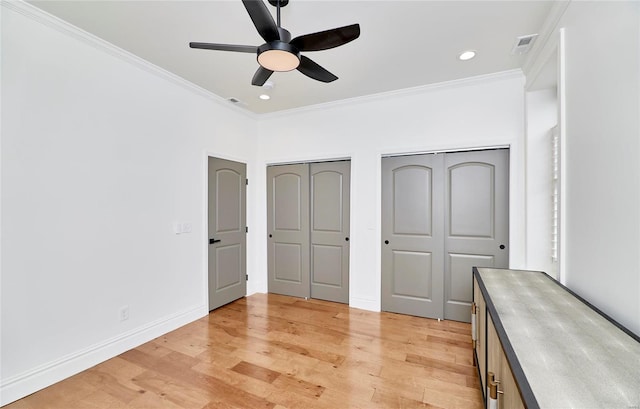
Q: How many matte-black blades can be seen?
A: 5